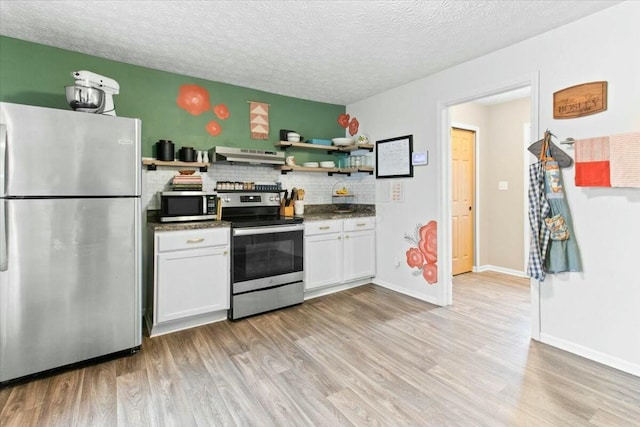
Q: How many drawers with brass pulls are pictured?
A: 3